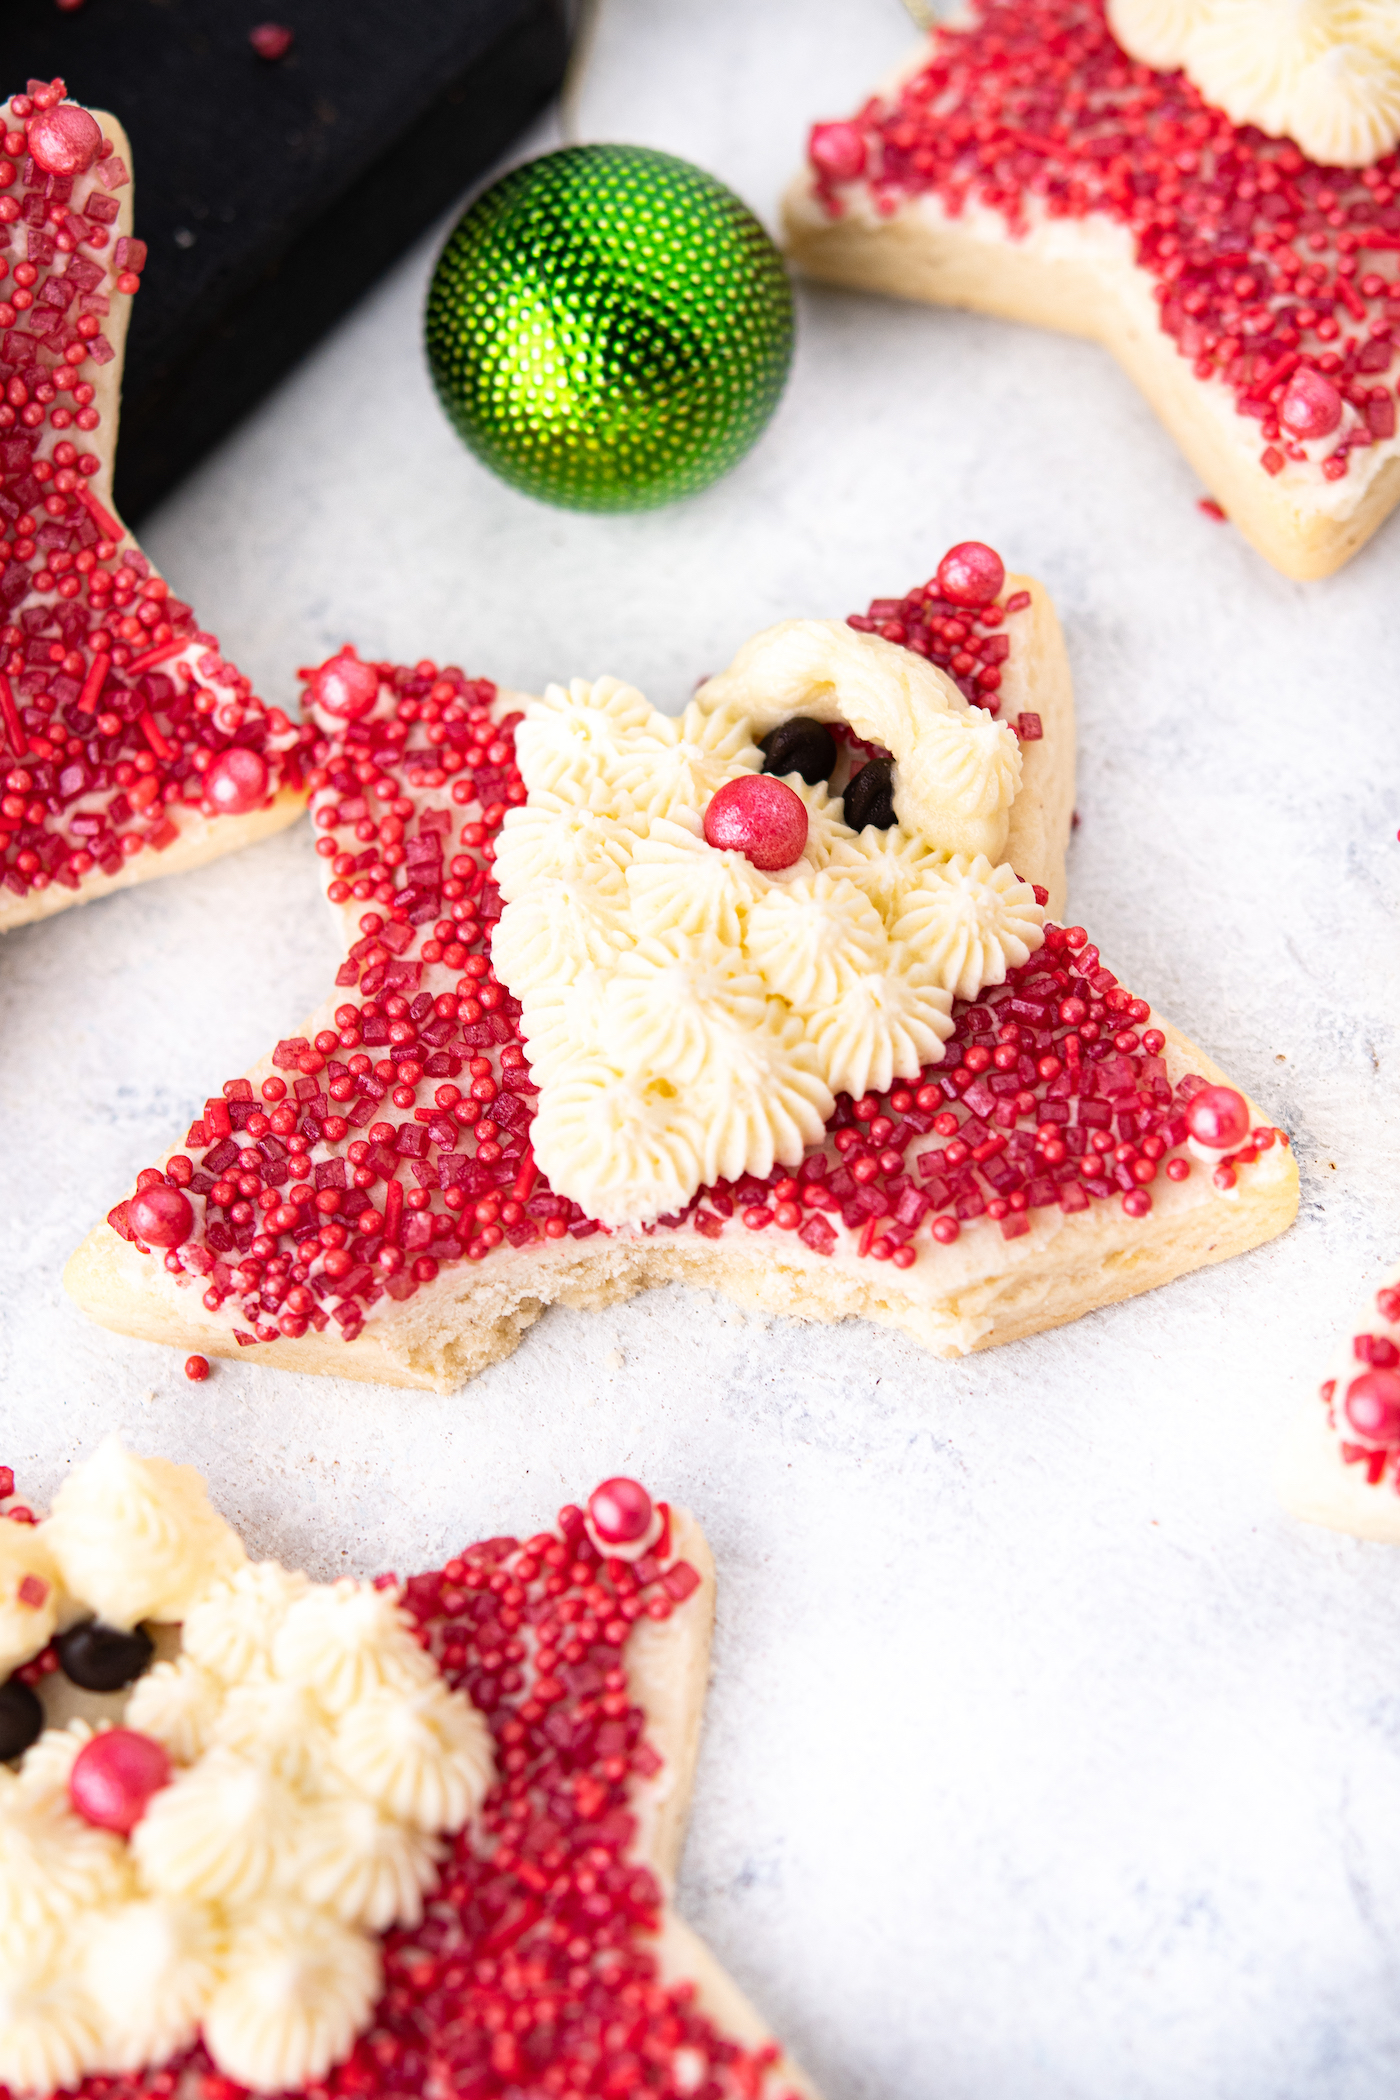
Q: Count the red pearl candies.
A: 12